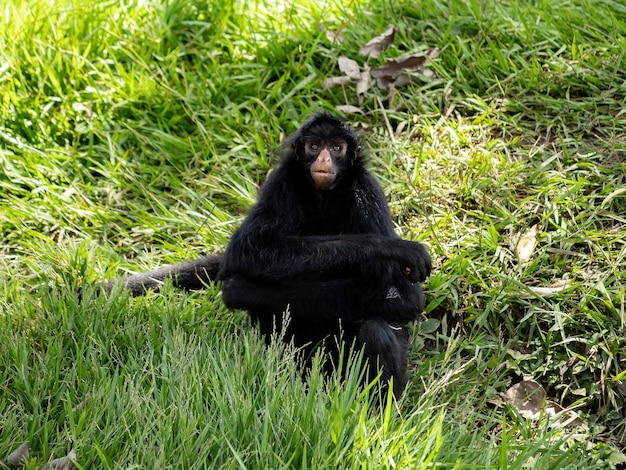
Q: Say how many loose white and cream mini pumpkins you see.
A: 0